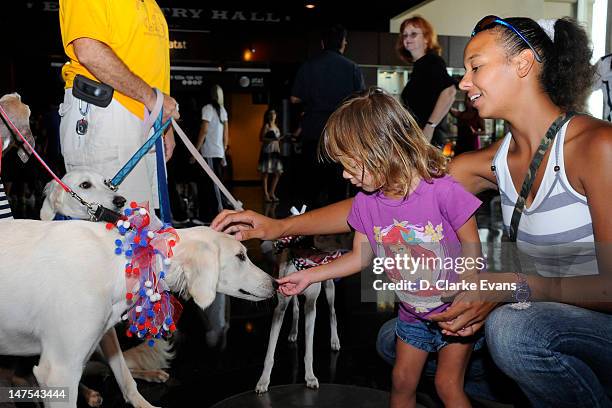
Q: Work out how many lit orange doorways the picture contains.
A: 1